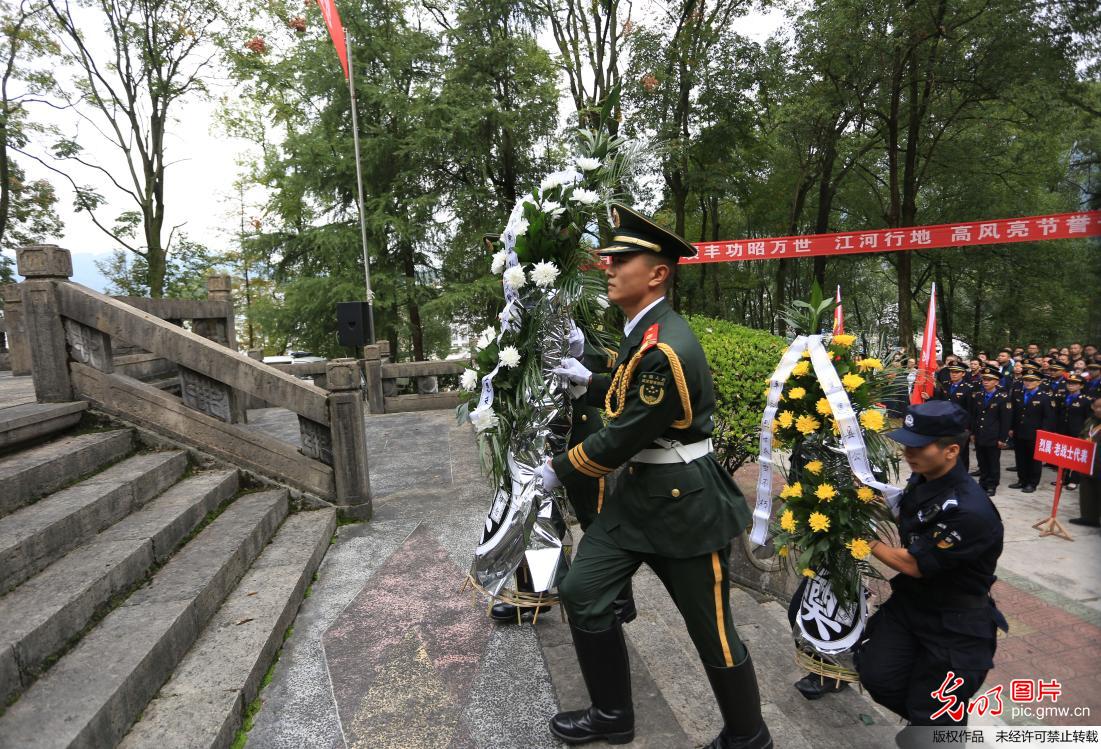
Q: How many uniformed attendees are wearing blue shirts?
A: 6